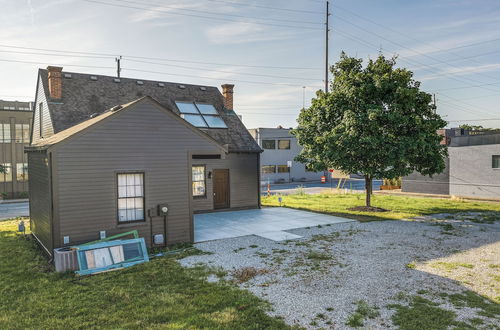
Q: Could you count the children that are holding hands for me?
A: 0